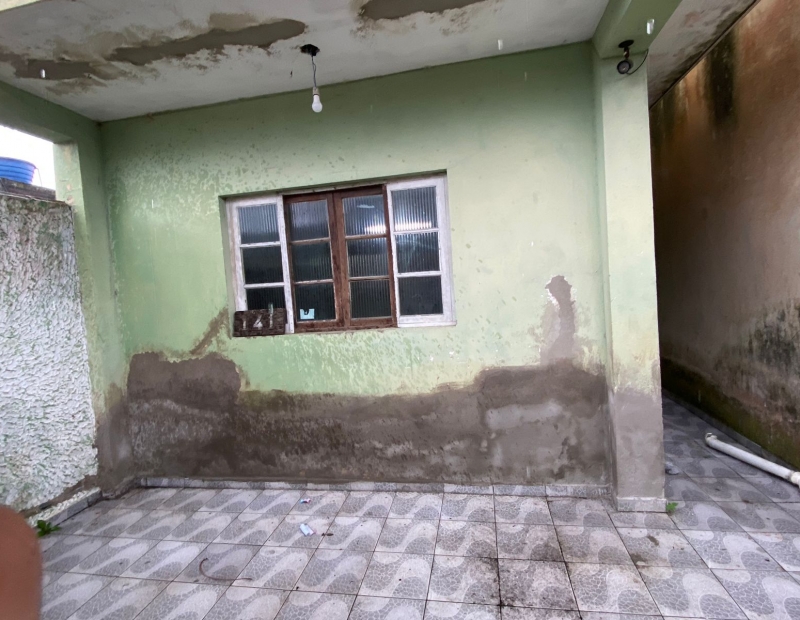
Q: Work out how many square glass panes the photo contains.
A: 12